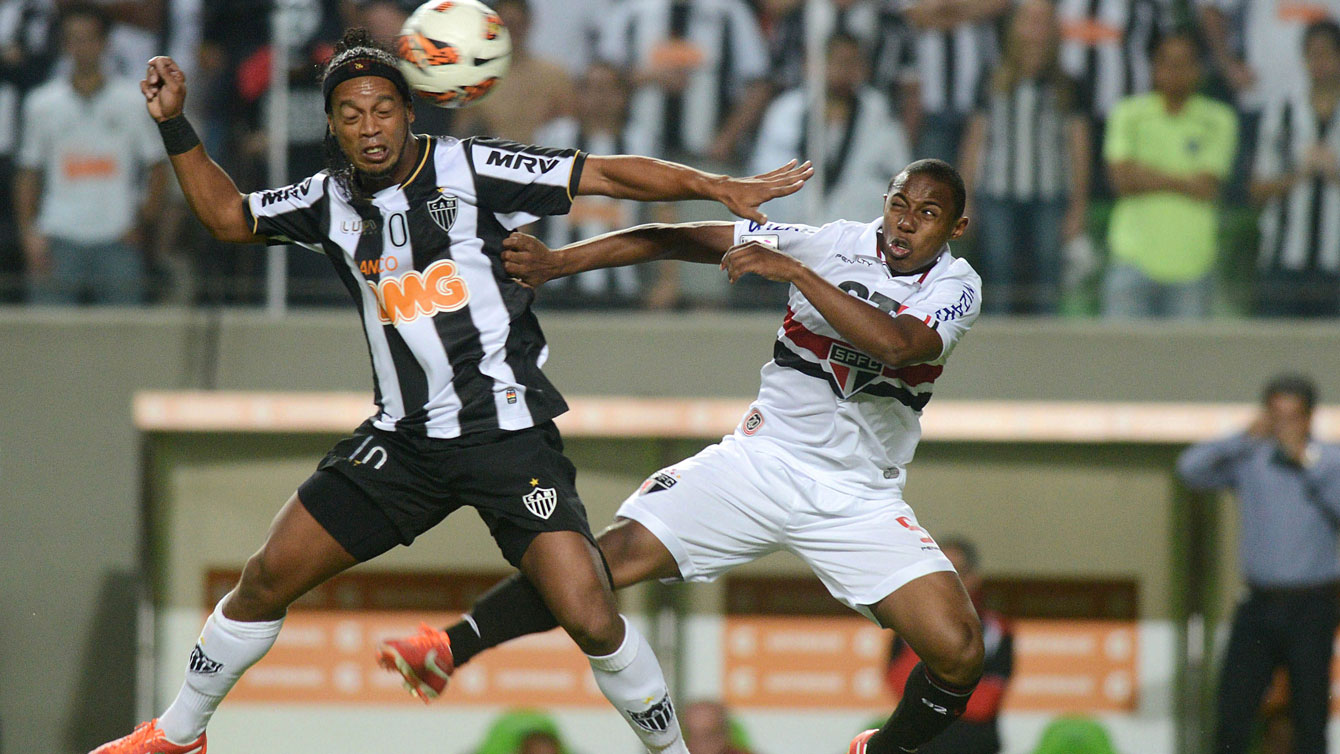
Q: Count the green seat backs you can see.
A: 4